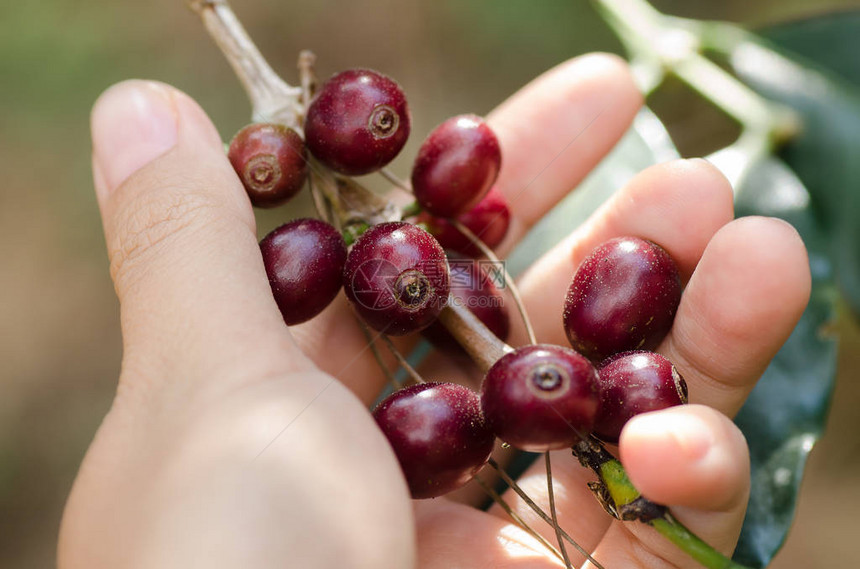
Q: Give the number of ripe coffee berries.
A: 11